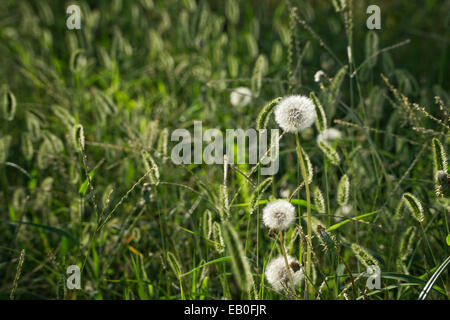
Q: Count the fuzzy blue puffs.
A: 0